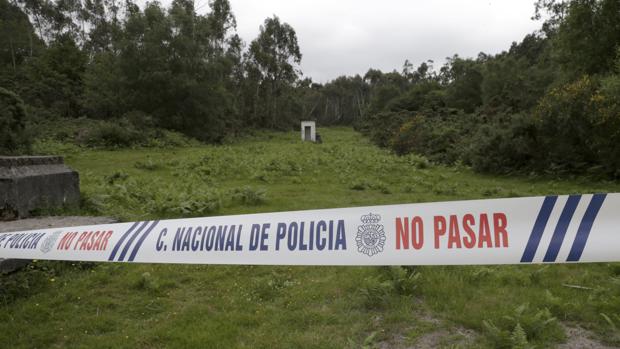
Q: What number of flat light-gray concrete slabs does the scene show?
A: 1